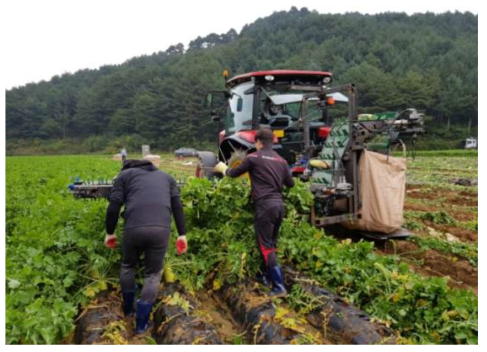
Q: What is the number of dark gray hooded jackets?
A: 1